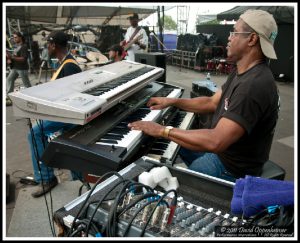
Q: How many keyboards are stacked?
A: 3